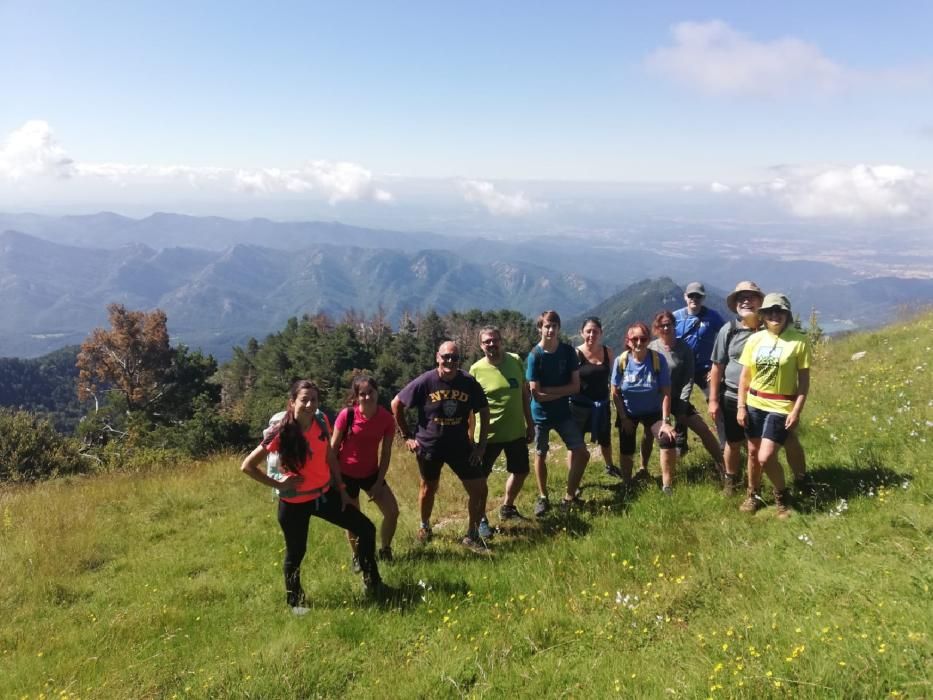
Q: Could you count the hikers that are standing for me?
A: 11